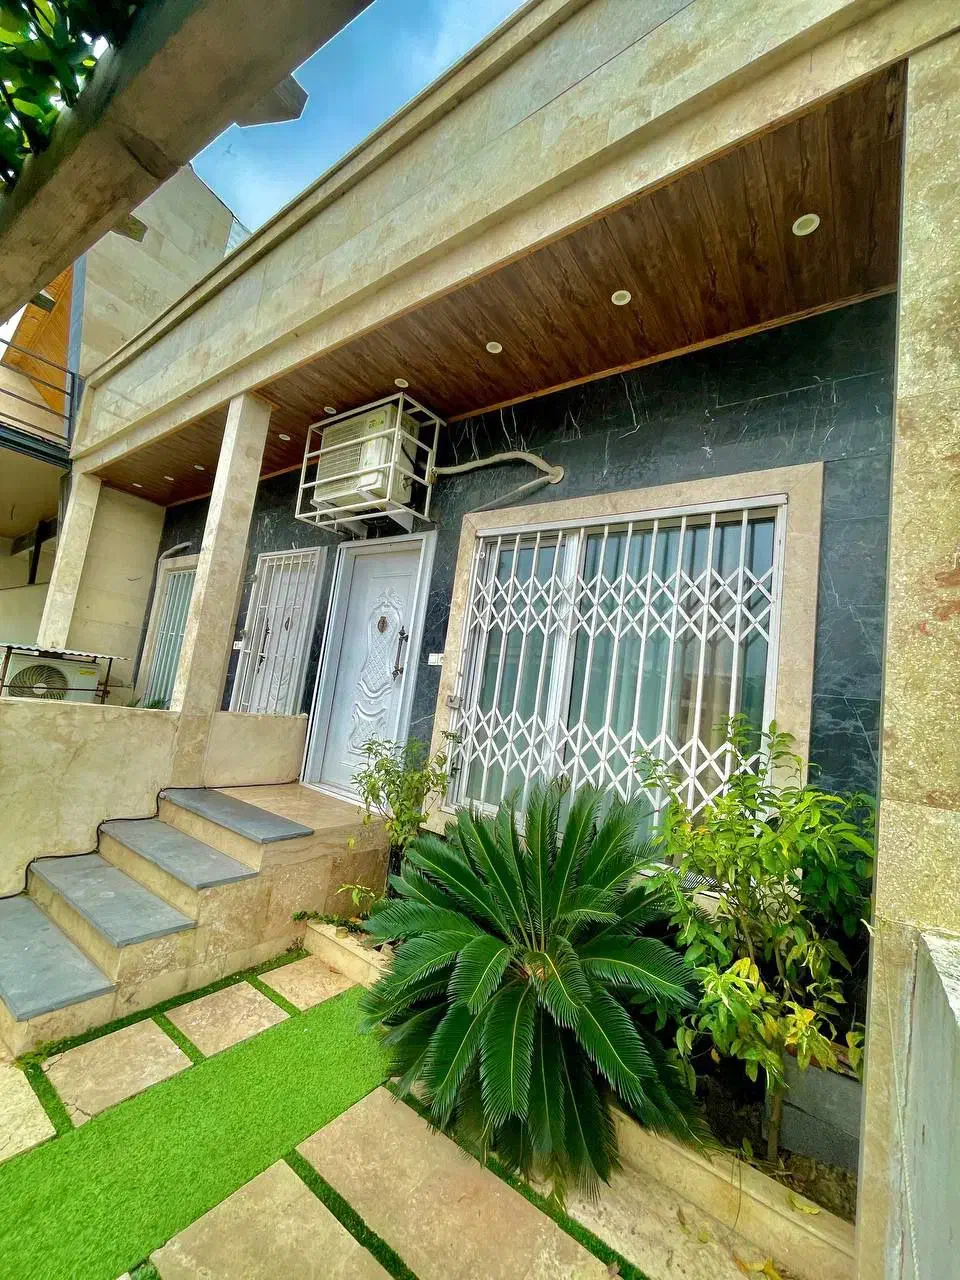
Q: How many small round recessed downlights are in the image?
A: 9